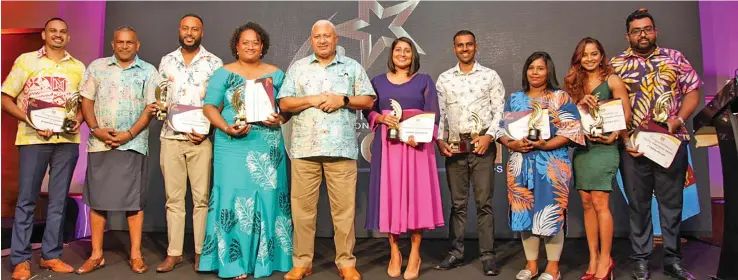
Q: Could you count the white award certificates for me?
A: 7